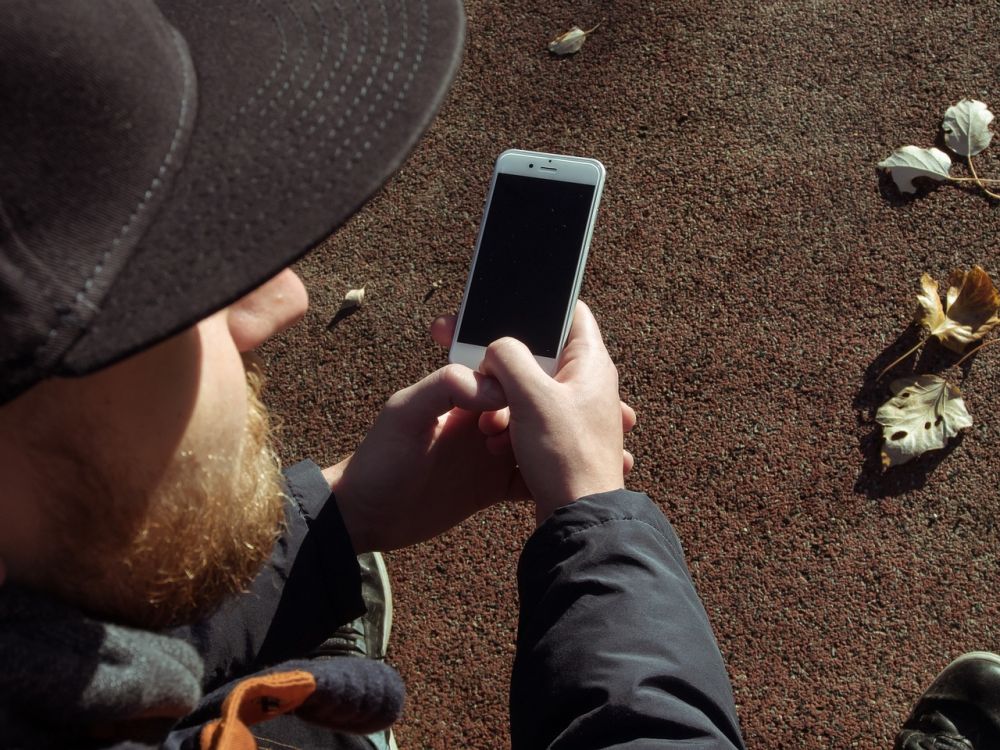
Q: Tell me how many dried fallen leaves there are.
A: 6